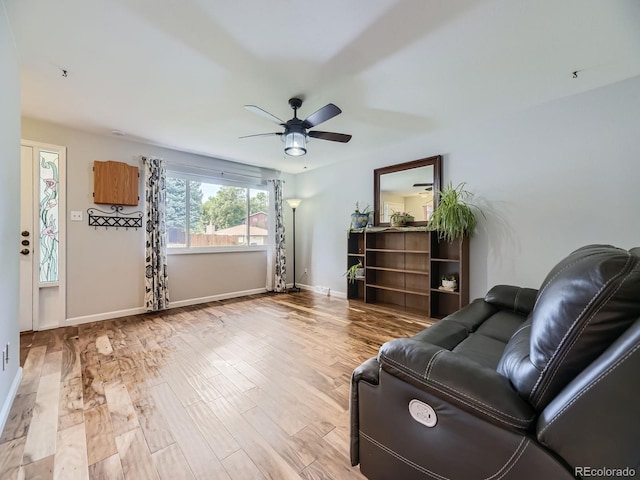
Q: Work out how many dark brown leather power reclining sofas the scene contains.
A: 1